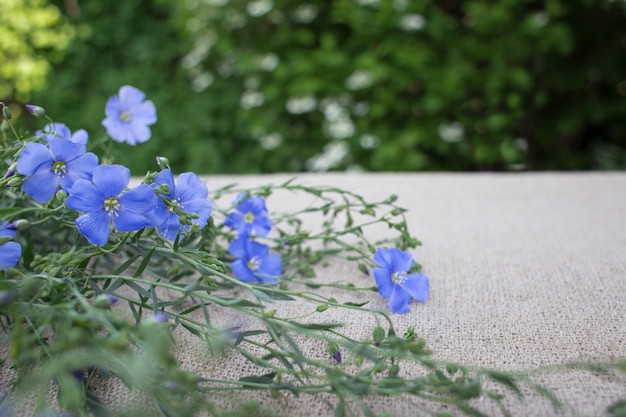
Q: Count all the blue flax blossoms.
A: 9